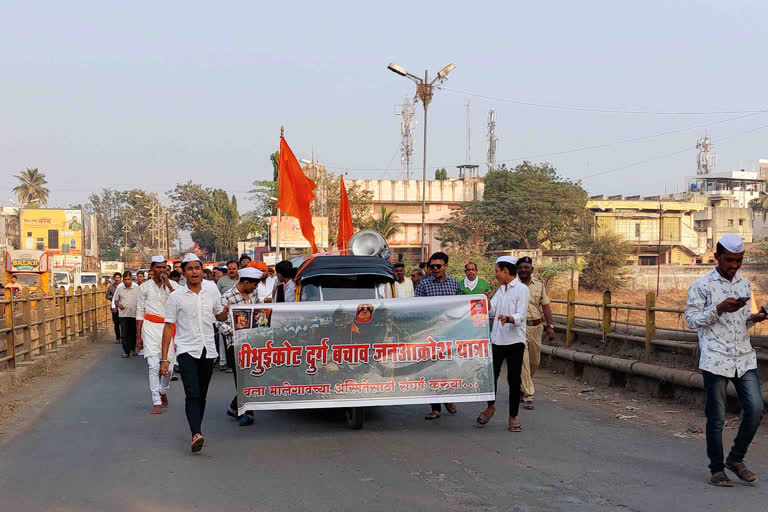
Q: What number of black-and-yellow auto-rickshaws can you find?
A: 1